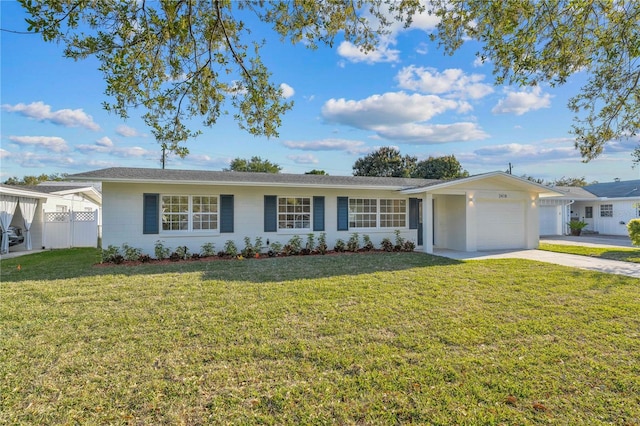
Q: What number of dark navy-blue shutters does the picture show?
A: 6